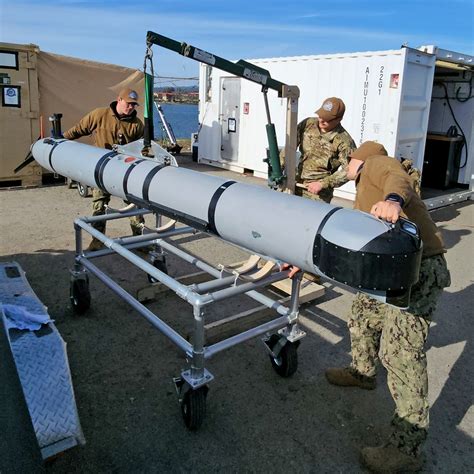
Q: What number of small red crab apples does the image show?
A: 0